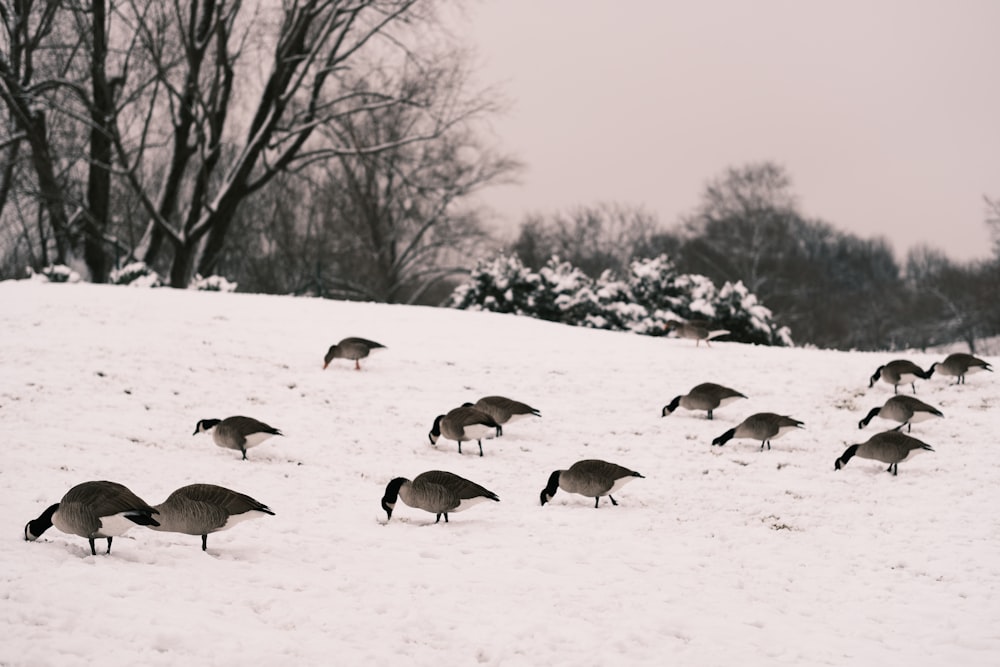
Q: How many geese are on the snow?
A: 15